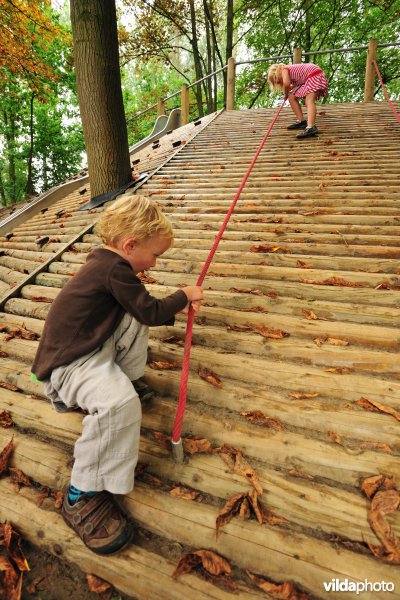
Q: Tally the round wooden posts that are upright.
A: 5